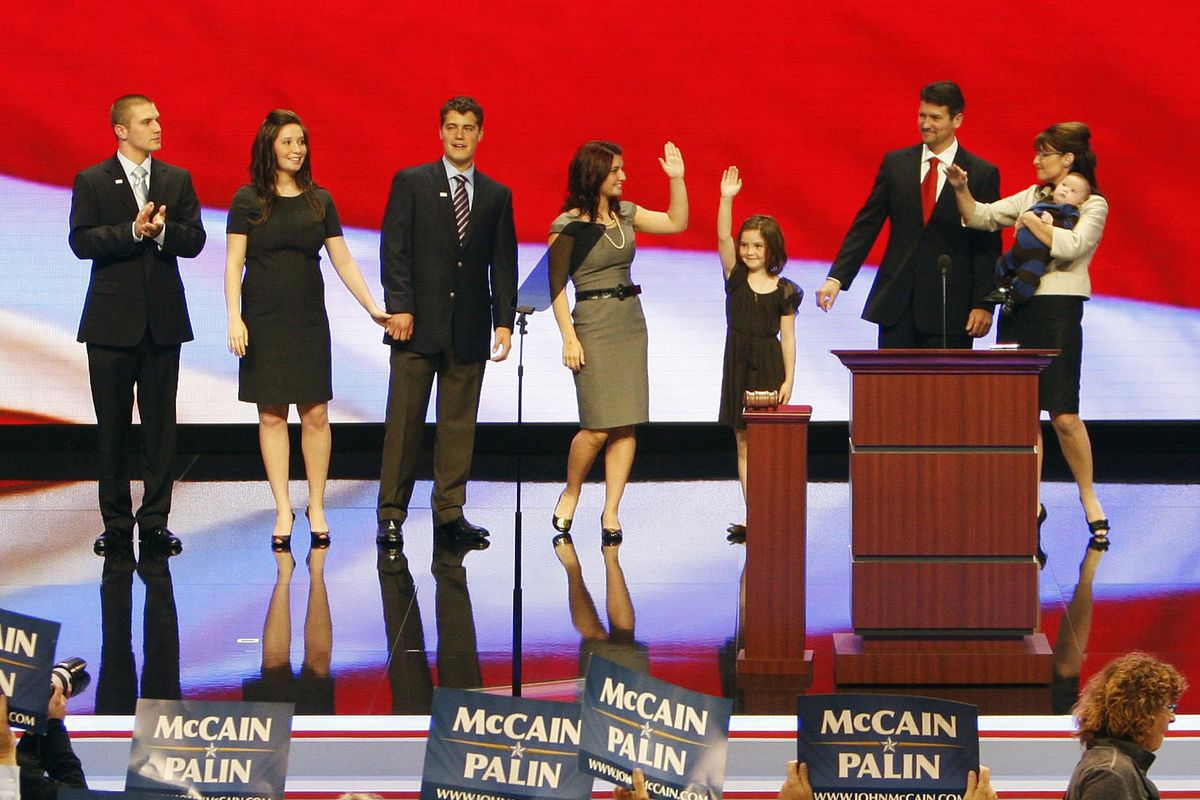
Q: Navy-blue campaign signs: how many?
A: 5